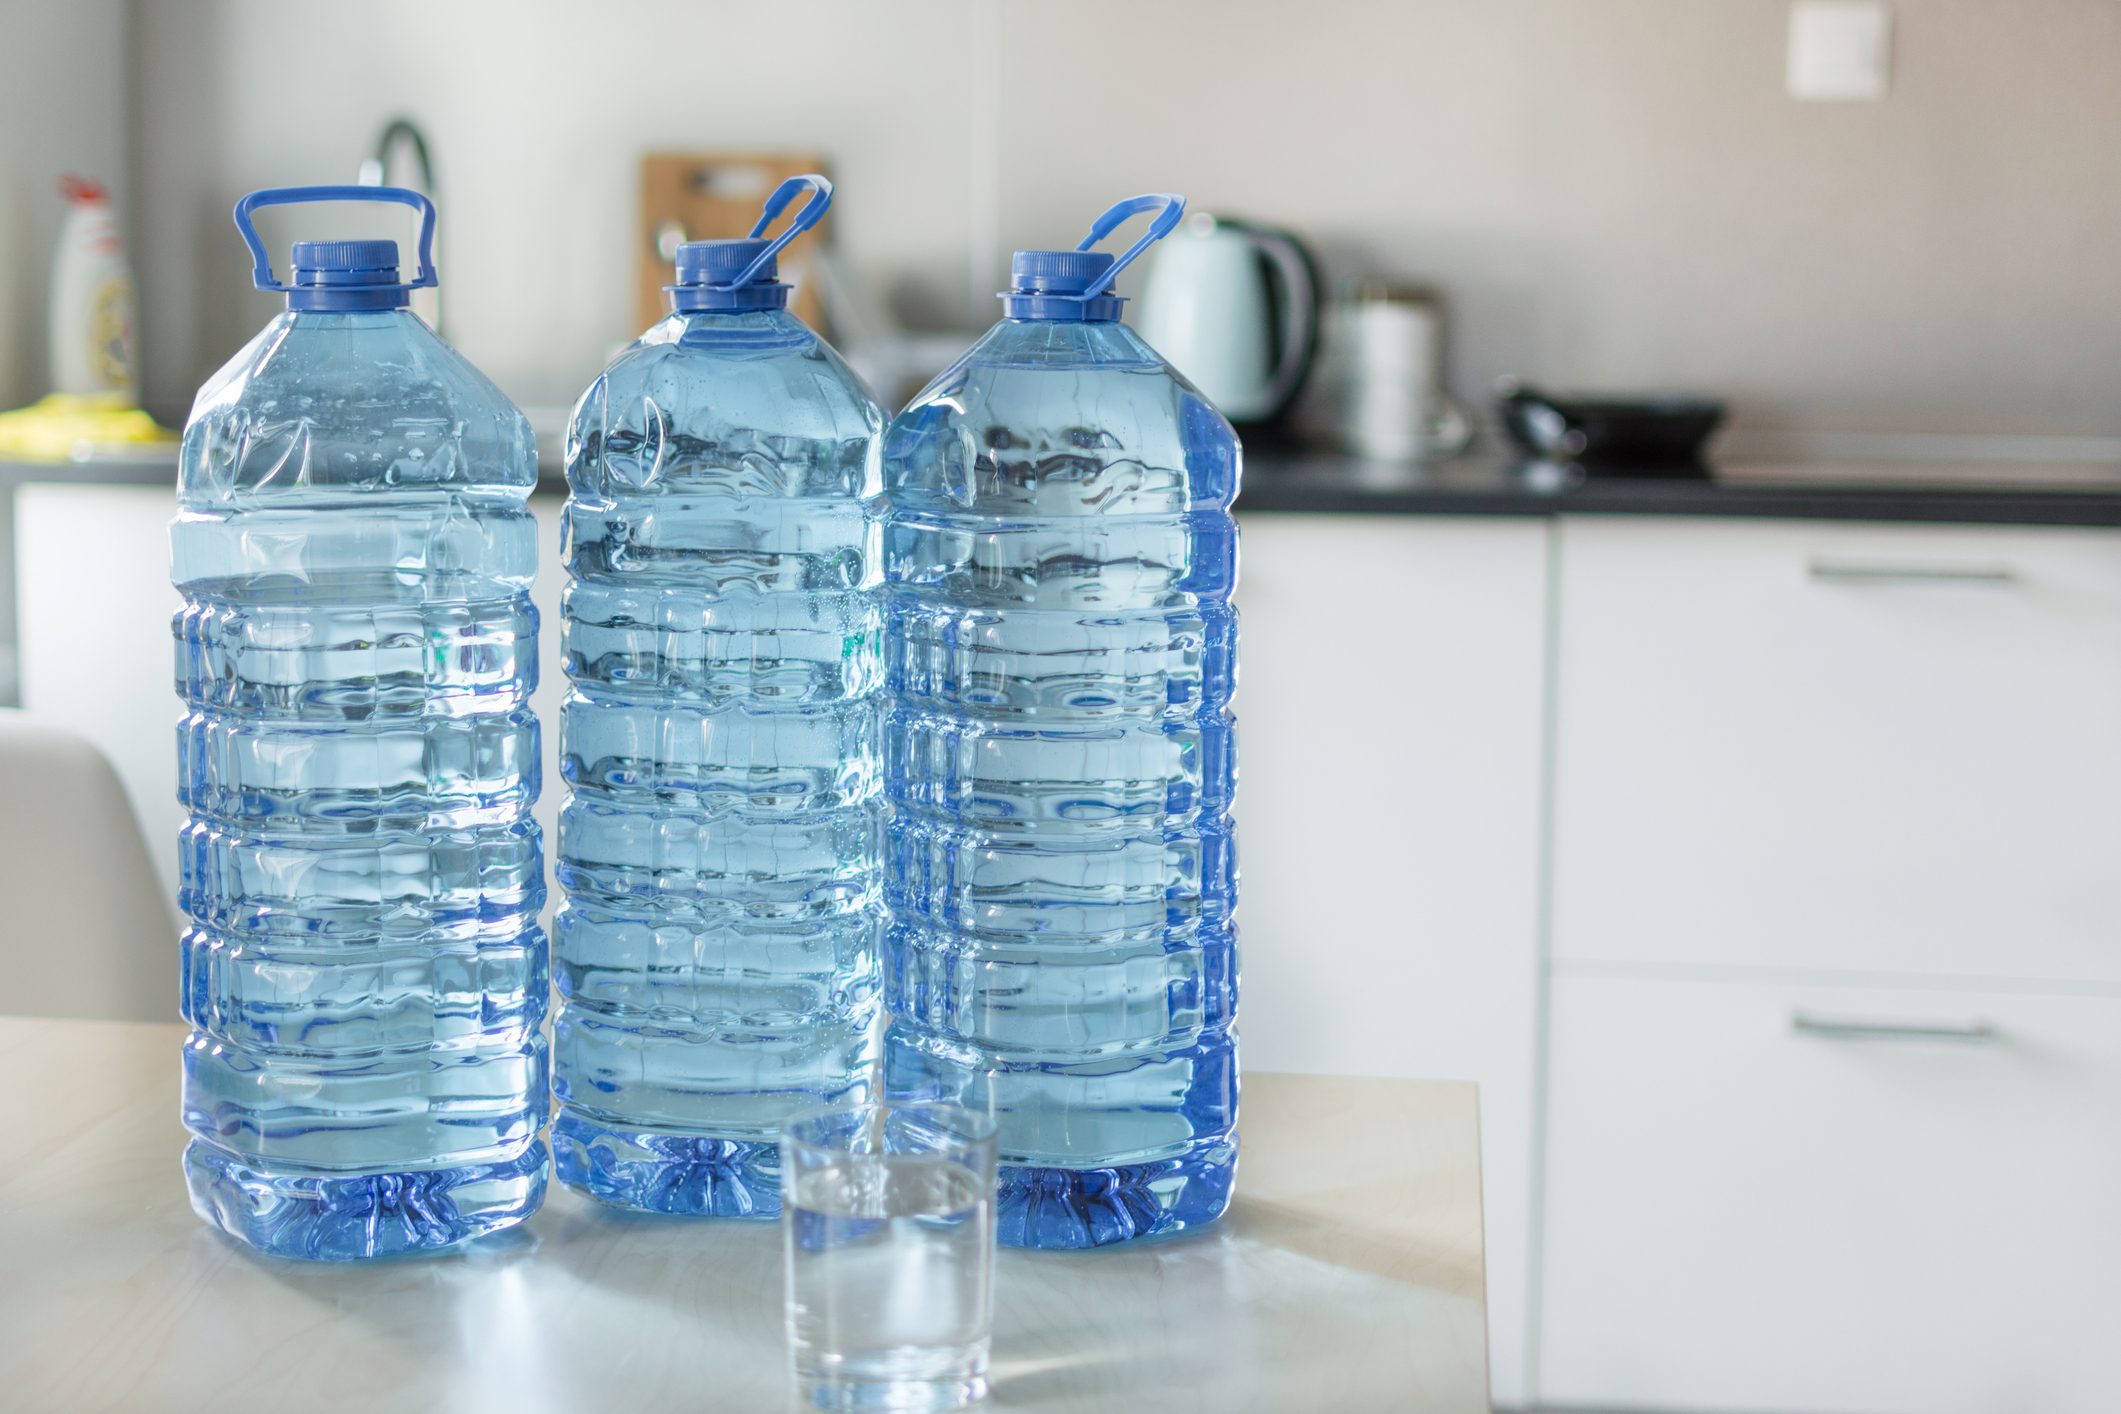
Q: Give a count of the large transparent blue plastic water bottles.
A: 3